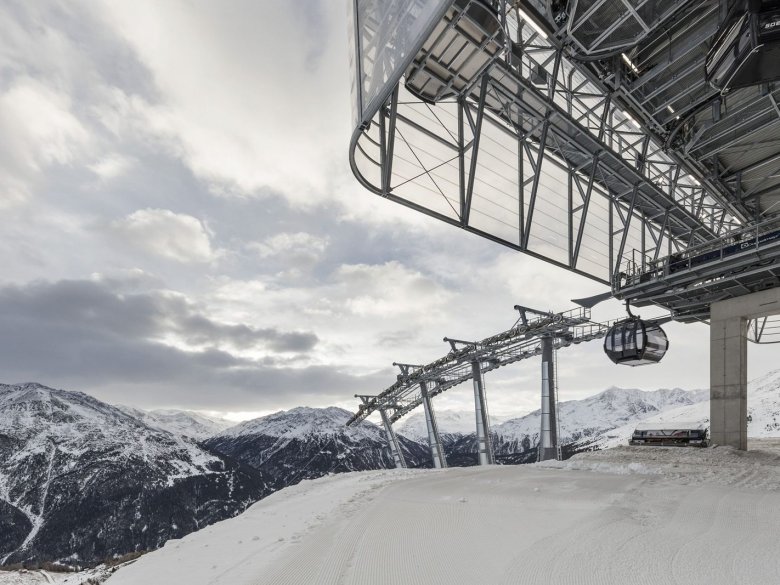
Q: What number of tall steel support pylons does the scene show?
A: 4